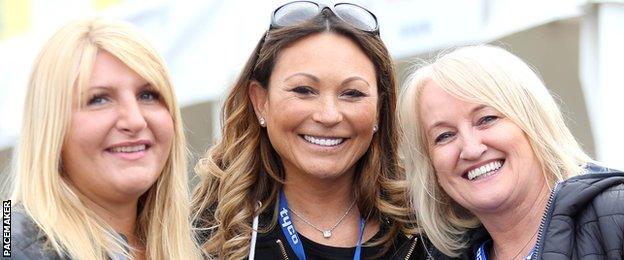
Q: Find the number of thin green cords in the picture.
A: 0